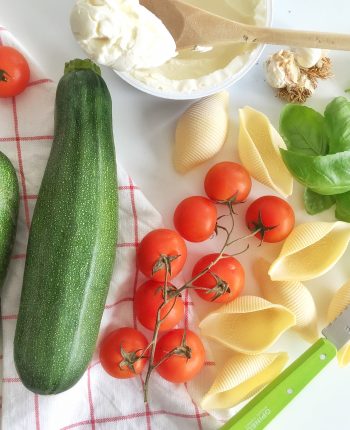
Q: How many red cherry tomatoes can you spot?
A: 9